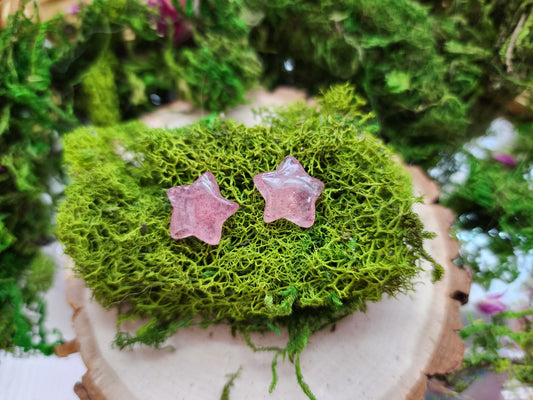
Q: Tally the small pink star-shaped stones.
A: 2